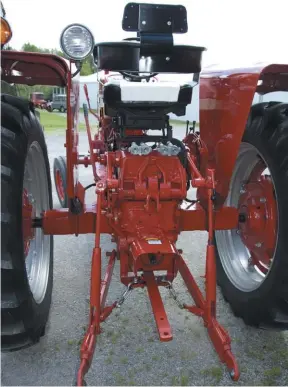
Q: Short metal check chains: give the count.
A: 2